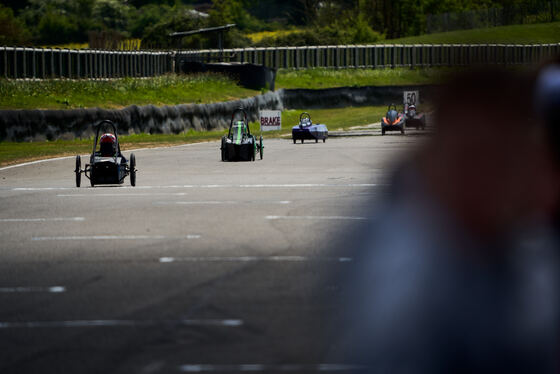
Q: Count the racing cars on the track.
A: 5